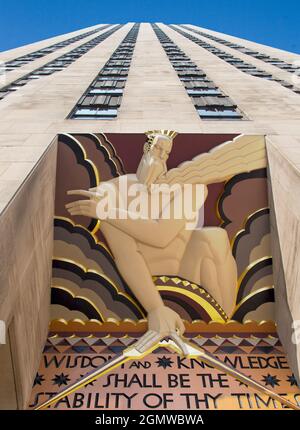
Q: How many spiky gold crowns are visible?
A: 1